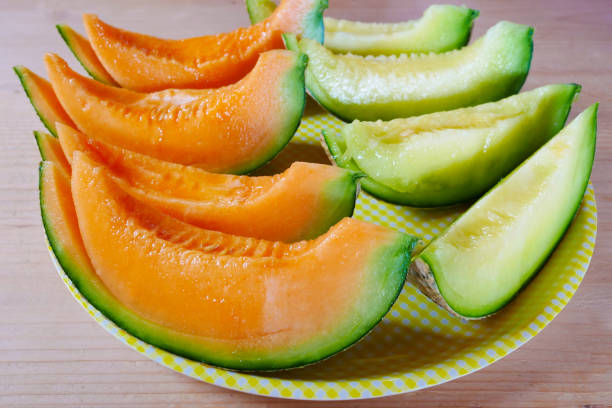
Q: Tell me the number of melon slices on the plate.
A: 8